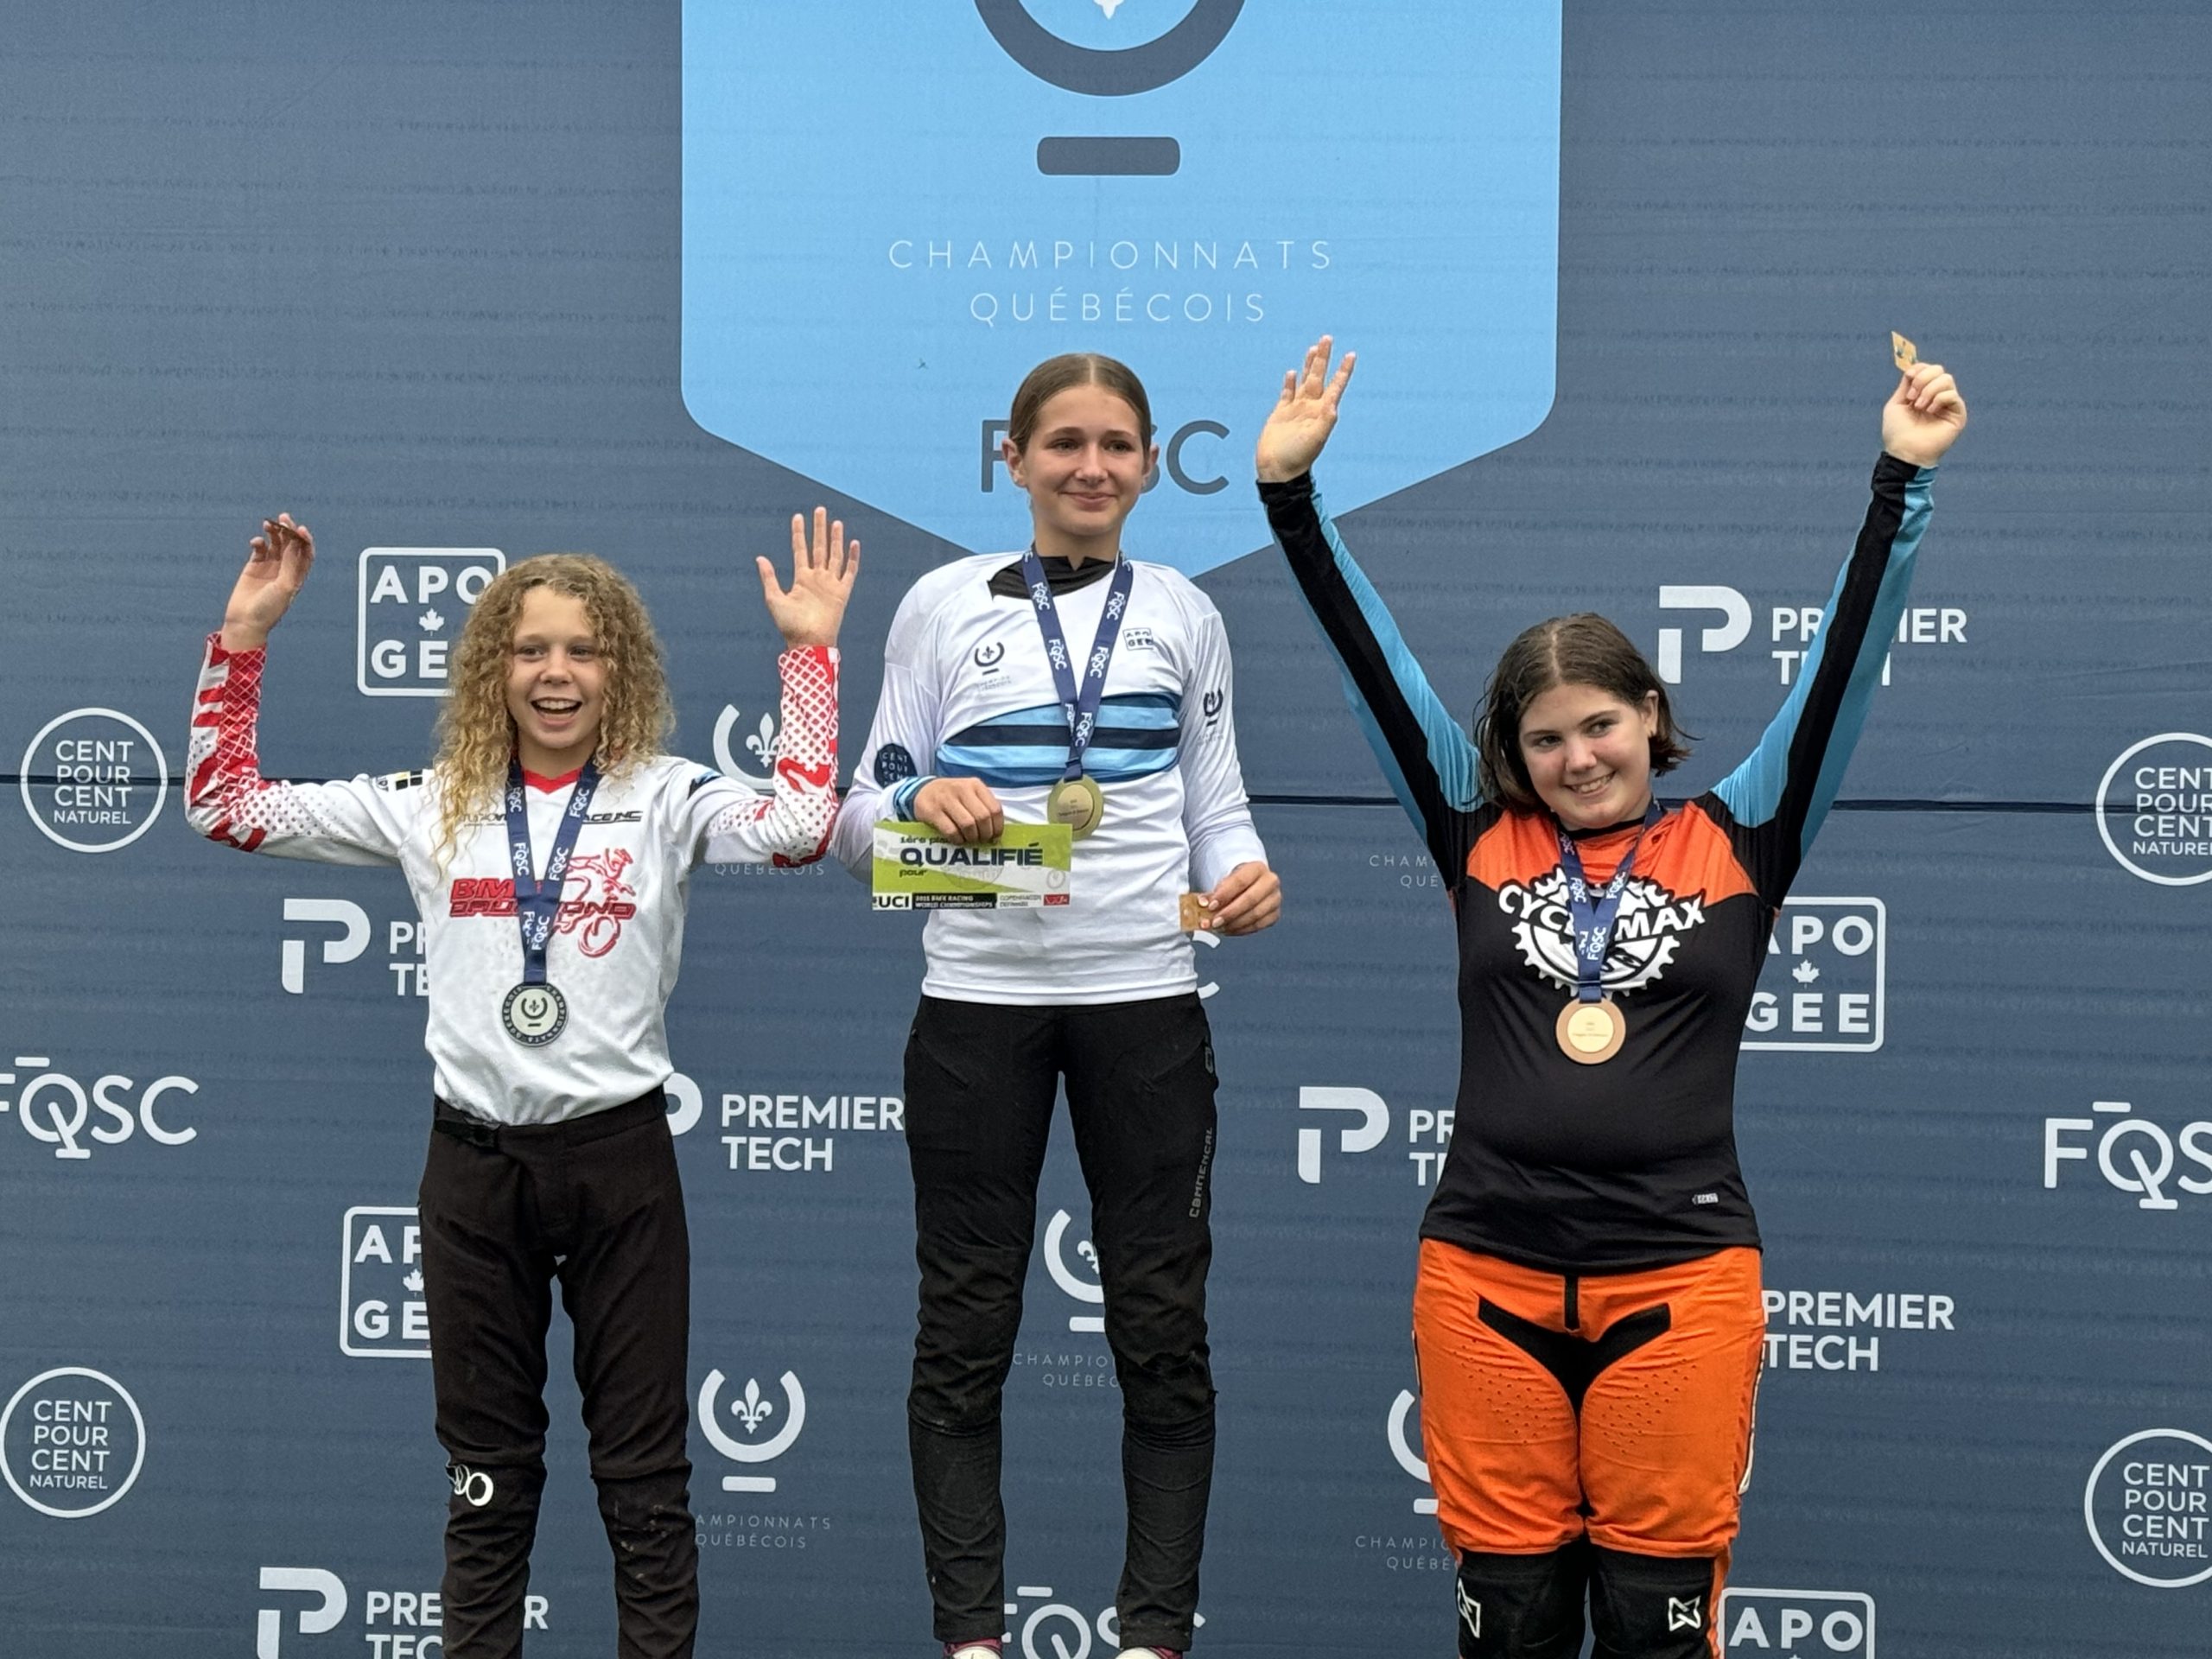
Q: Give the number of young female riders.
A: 3